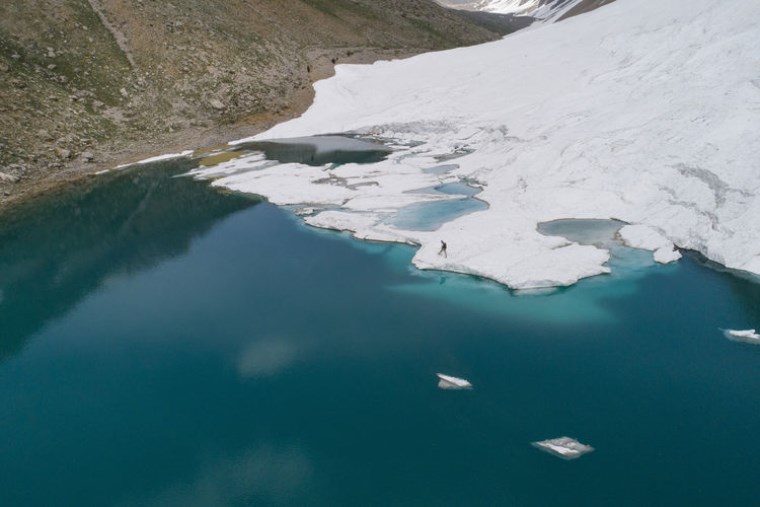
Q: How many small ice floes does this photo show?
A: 3